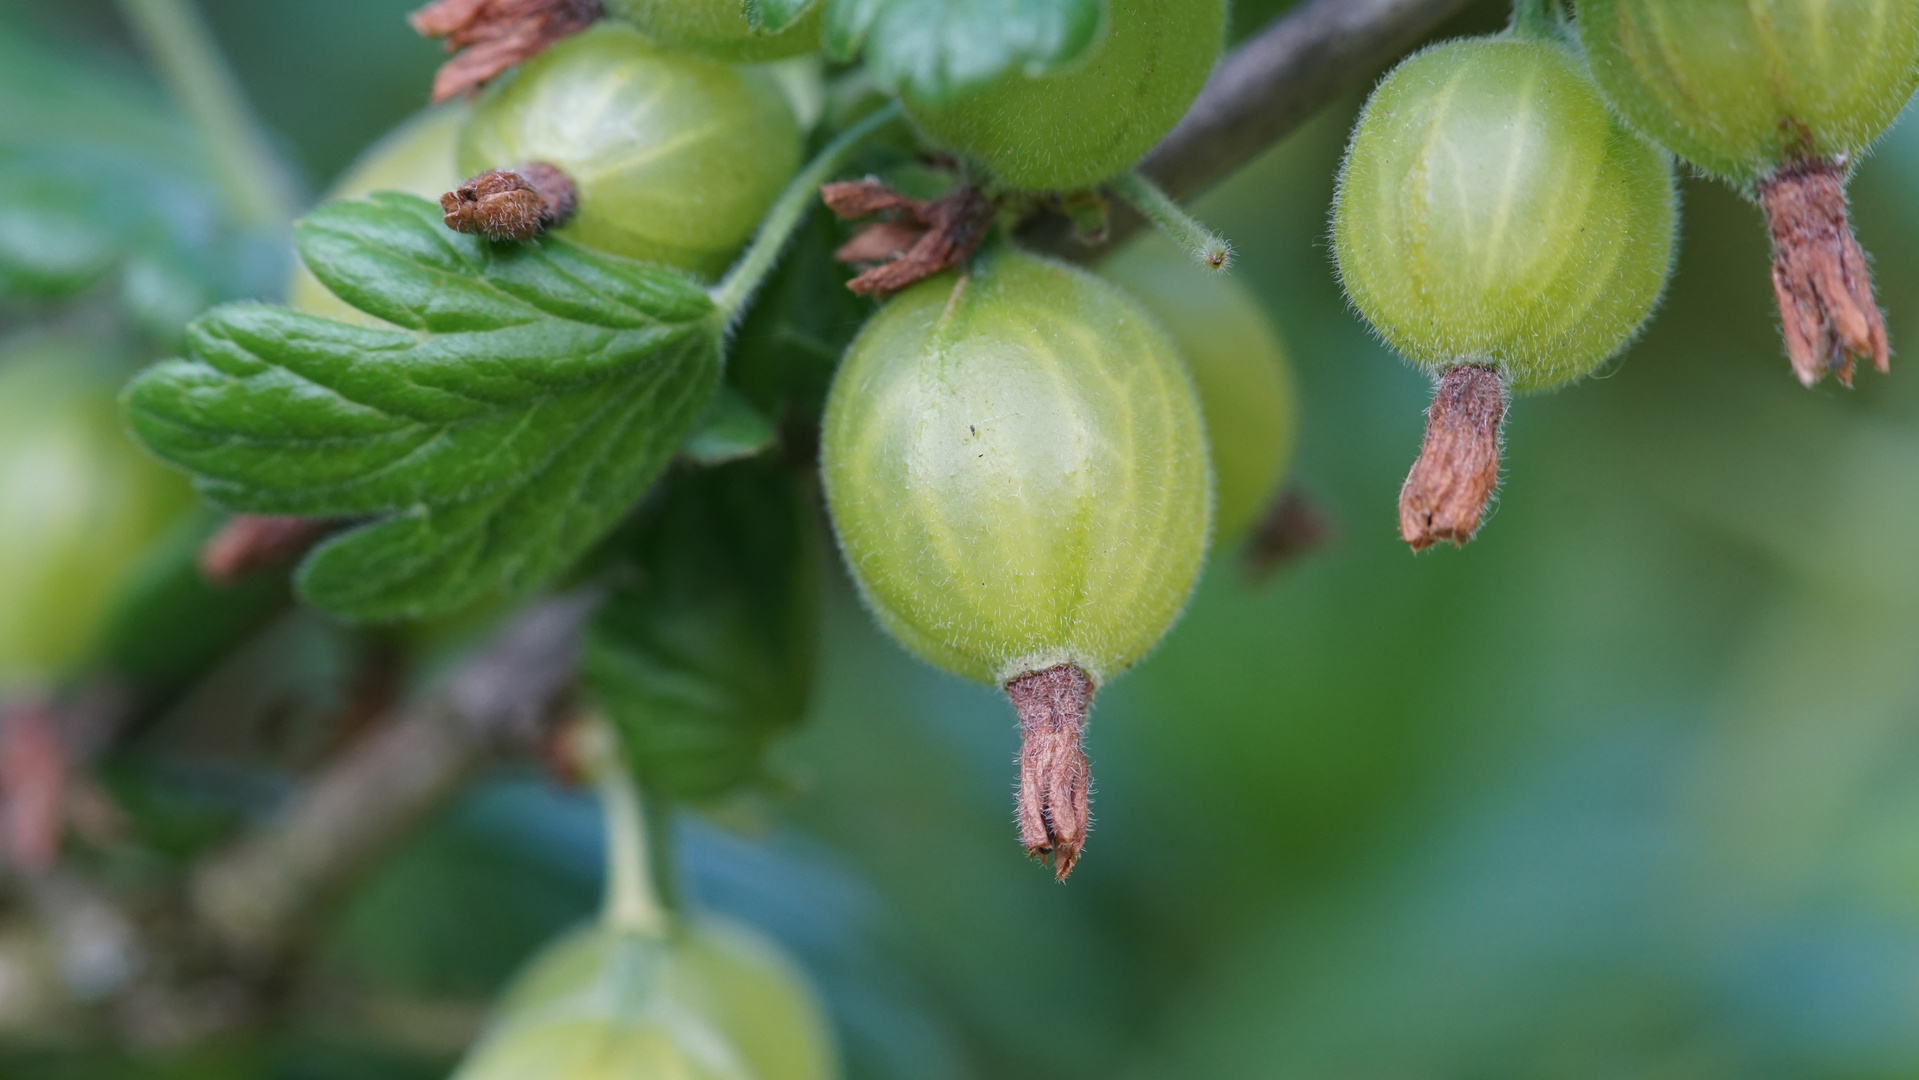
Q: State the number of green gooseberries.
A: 10